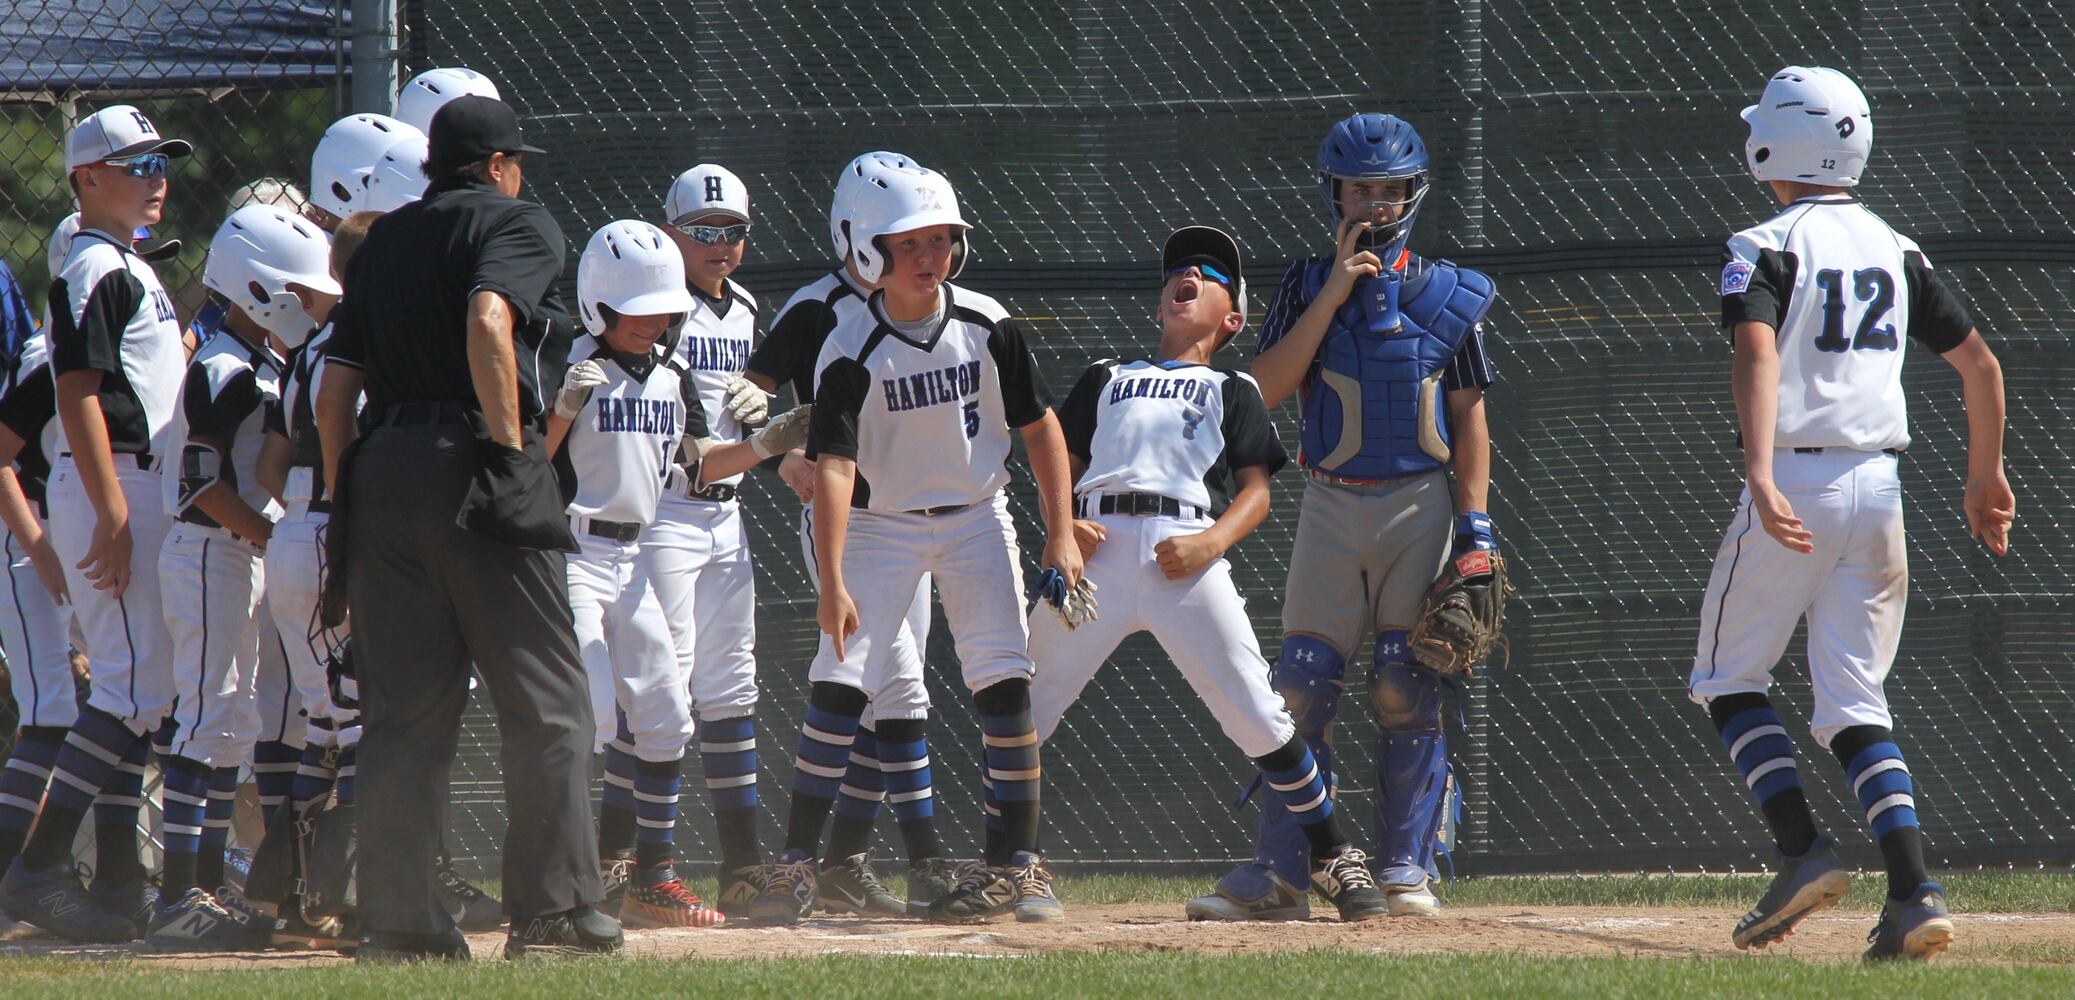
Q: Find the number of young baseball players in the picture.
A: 14